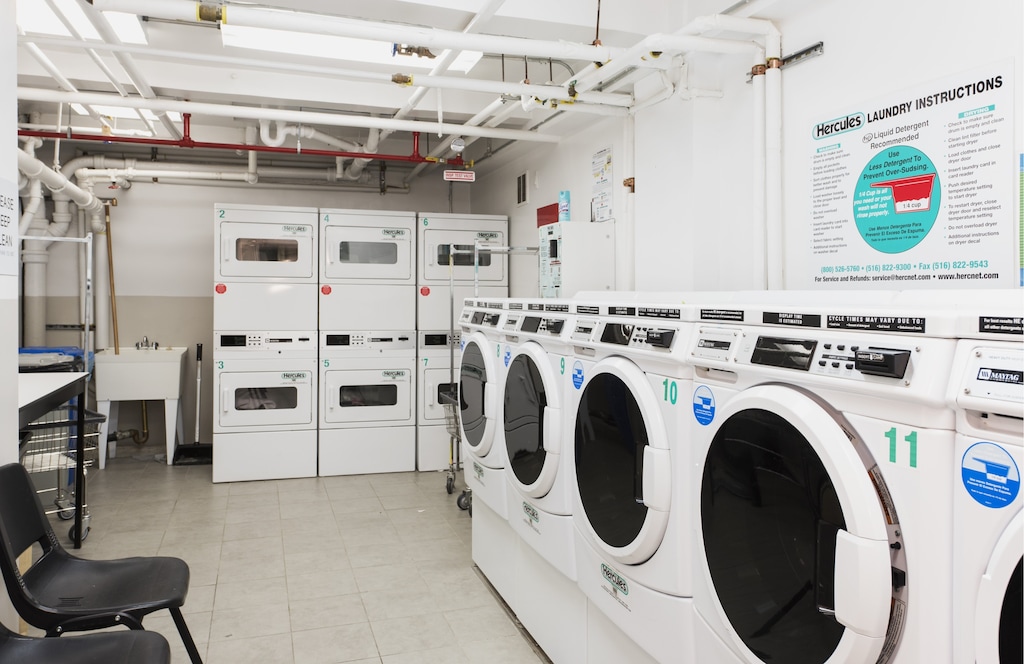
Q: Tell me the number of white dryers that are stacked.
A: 6